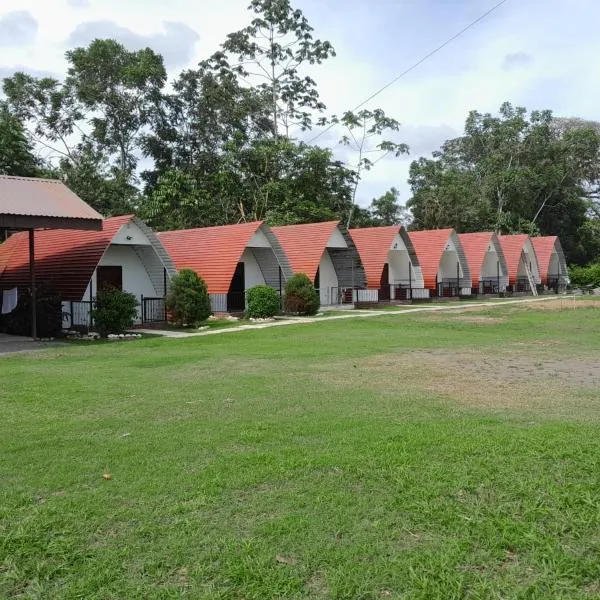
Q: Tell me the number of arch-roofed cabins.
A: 8